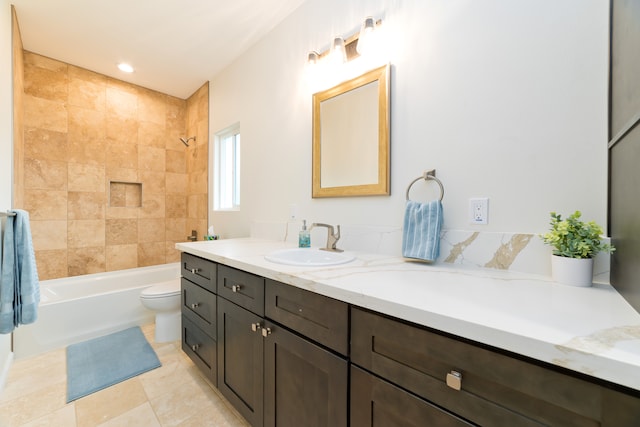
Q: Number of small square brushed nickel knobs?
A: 7